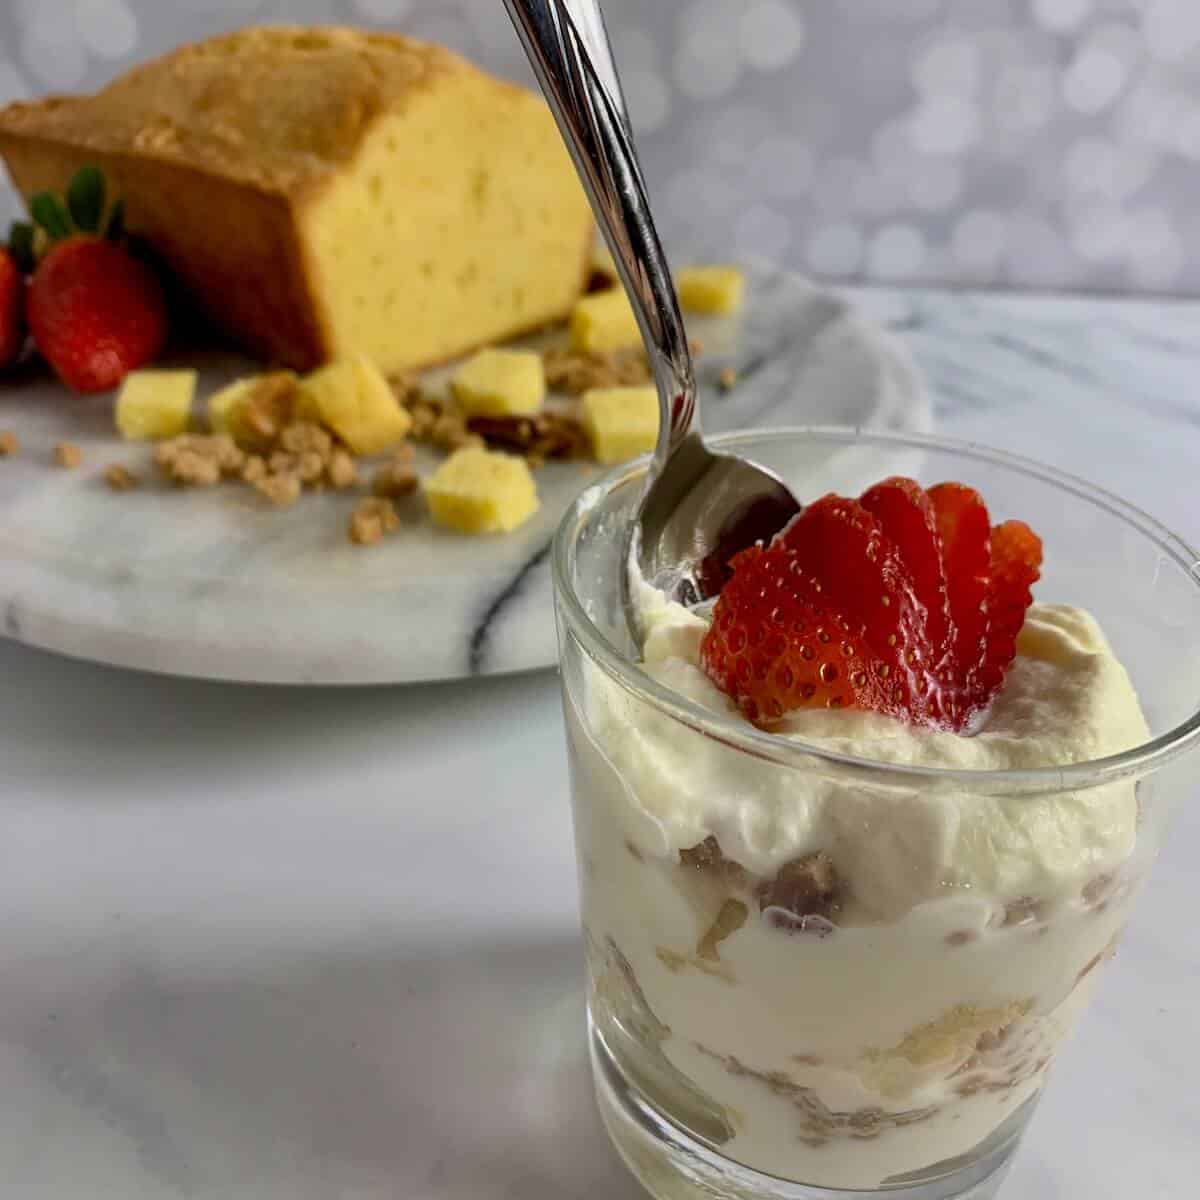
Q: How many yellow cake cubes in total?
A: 8